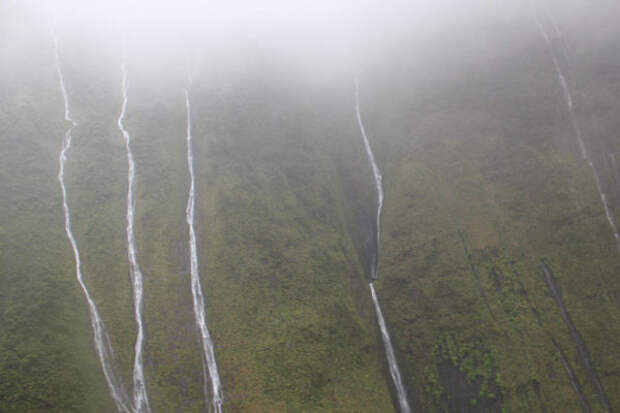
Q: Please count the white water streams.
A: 5